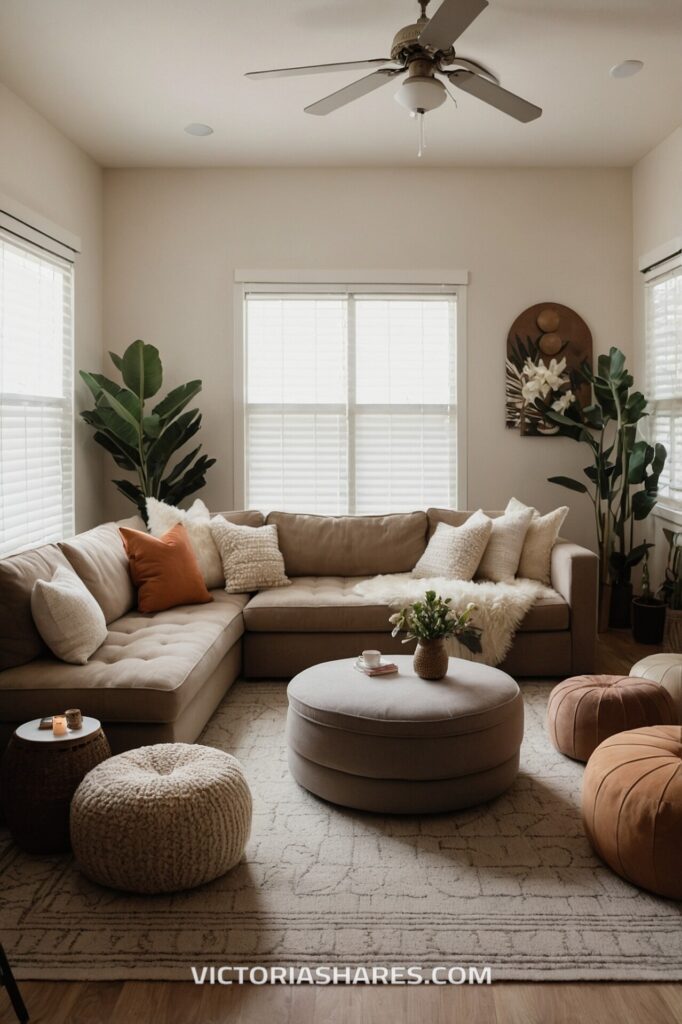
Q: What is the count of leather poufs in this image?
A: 3